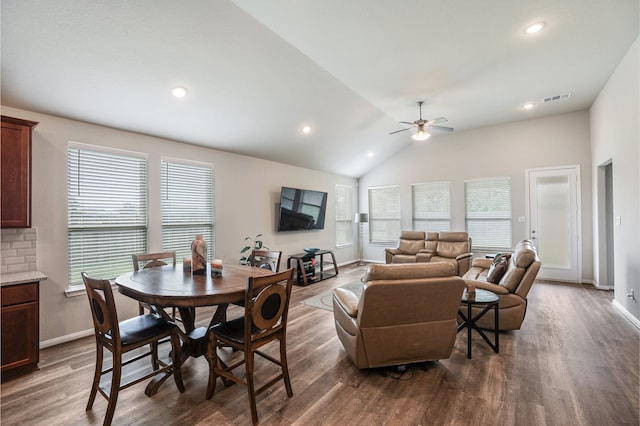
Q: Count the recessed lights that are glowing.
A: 5